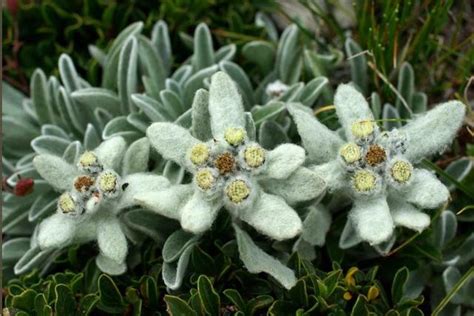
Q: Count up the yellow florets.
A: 12